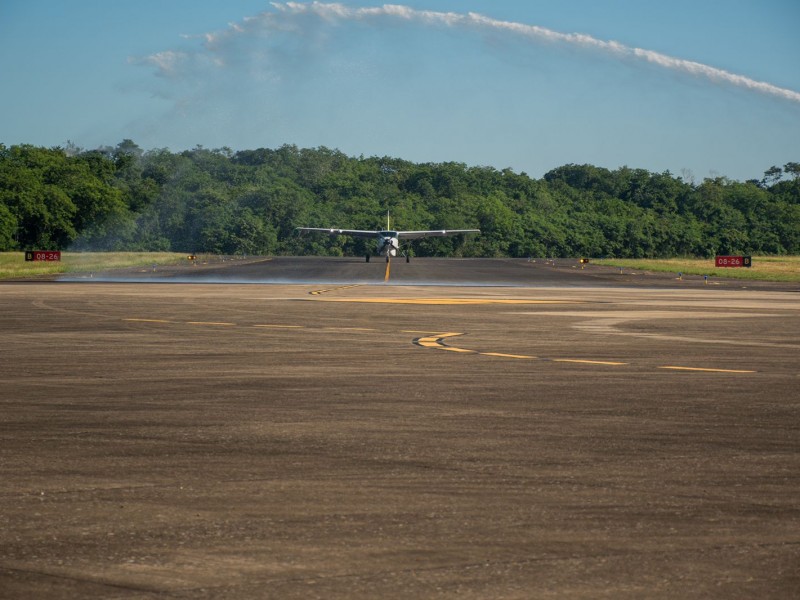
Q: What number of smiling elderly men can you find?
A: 0